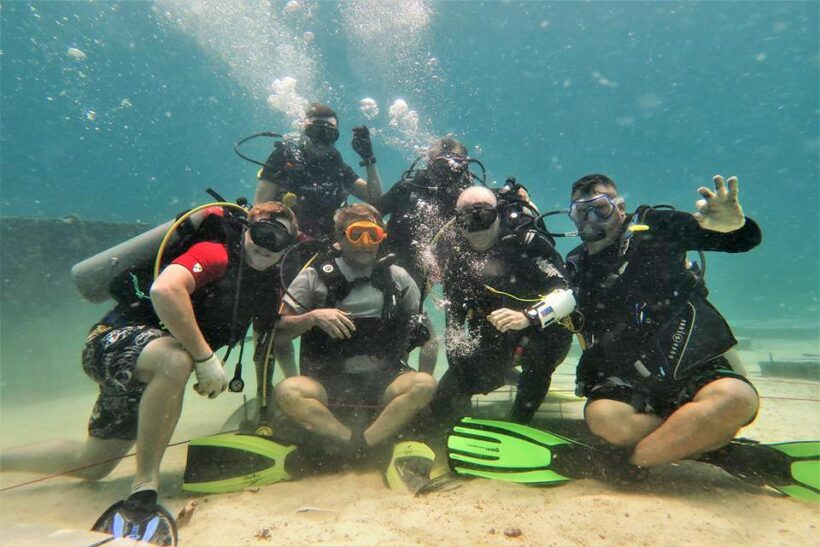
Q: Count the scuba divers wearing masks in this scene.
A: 6